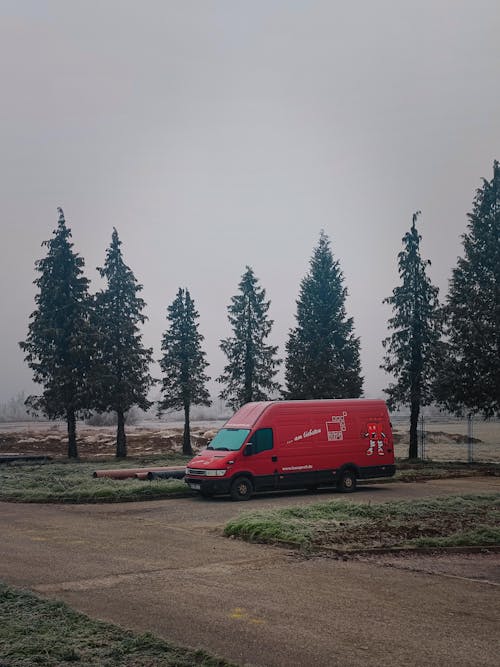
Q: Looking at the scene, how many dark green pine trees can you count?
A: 7